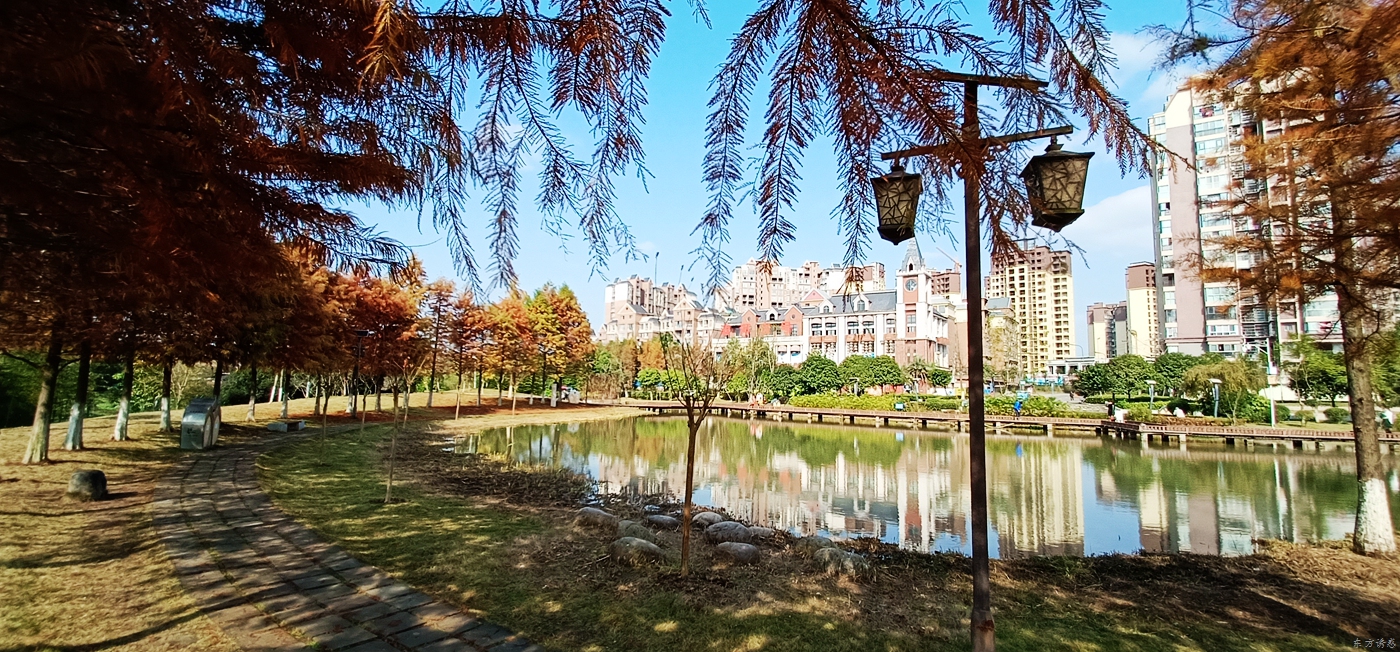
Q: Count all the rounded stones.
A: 11